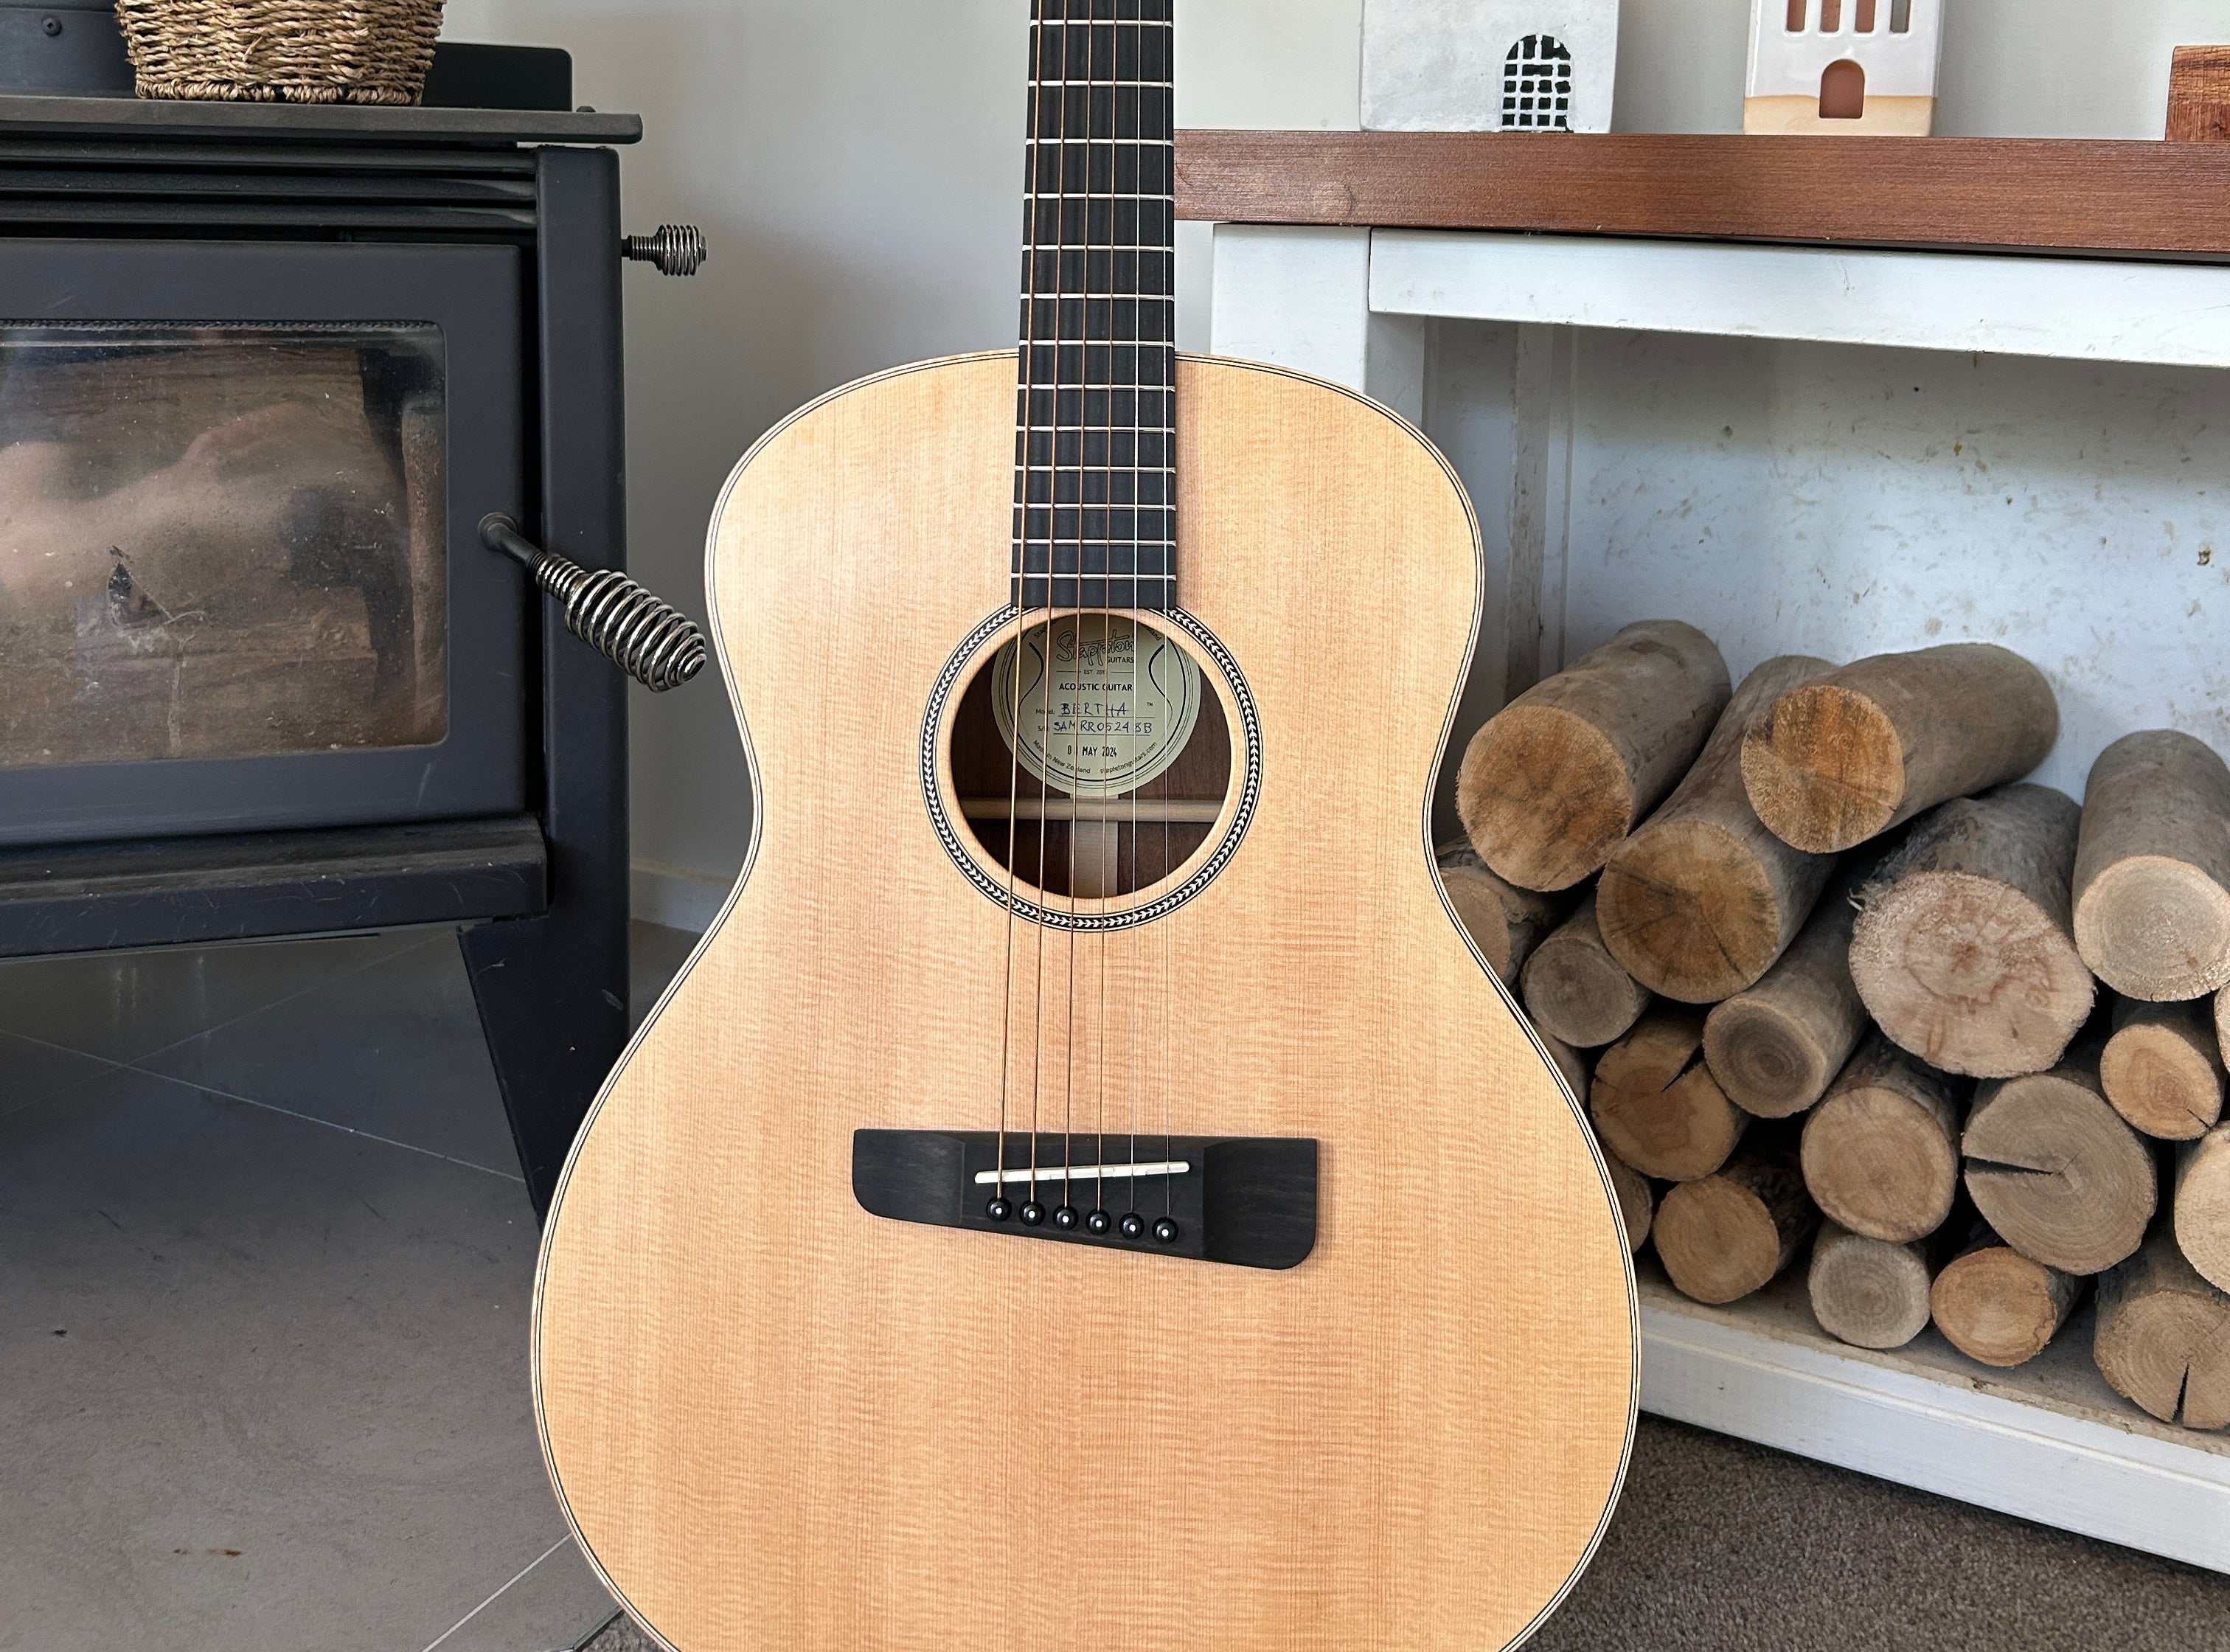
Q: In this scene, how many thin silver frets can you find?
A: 13